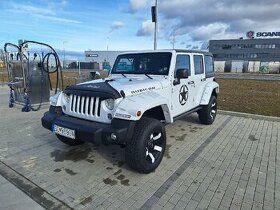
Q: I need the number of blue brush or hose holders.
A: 2